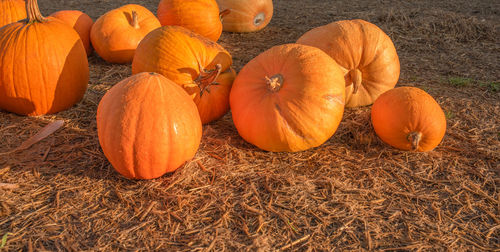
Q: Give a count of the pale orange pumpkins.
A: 2